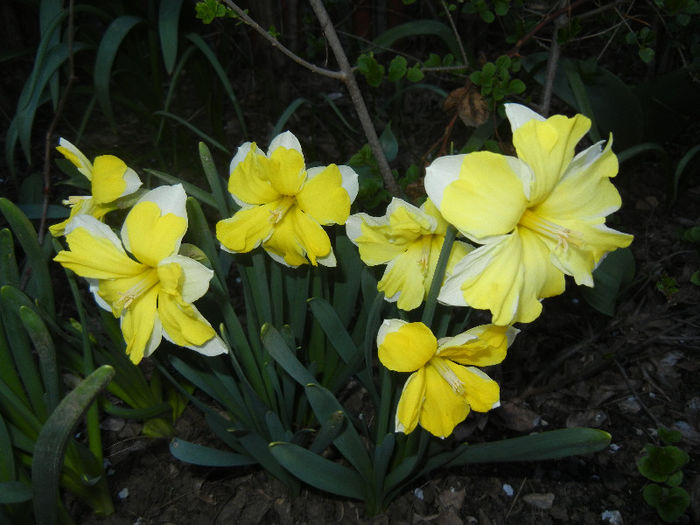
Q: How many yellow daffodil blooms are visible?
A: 6